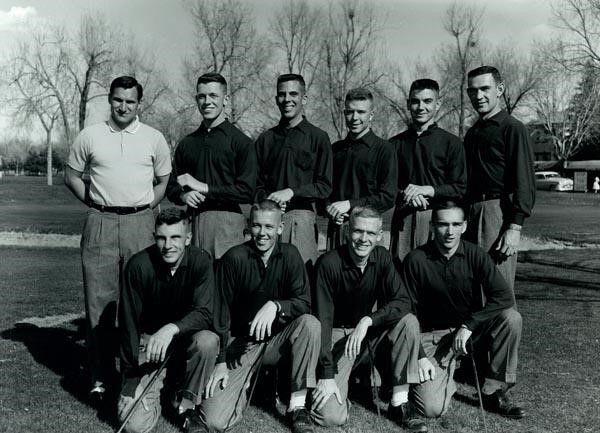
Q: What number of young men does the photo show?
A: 10